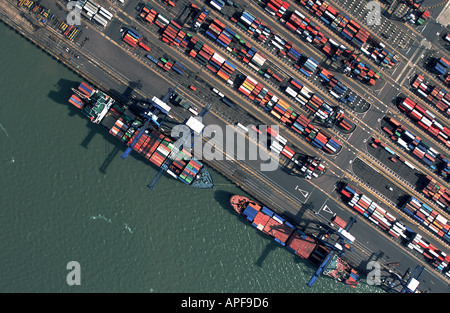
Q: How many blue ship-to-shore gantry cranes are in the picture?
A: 4